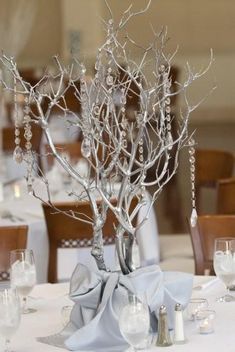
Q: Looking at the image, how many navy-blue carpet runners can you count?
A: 0